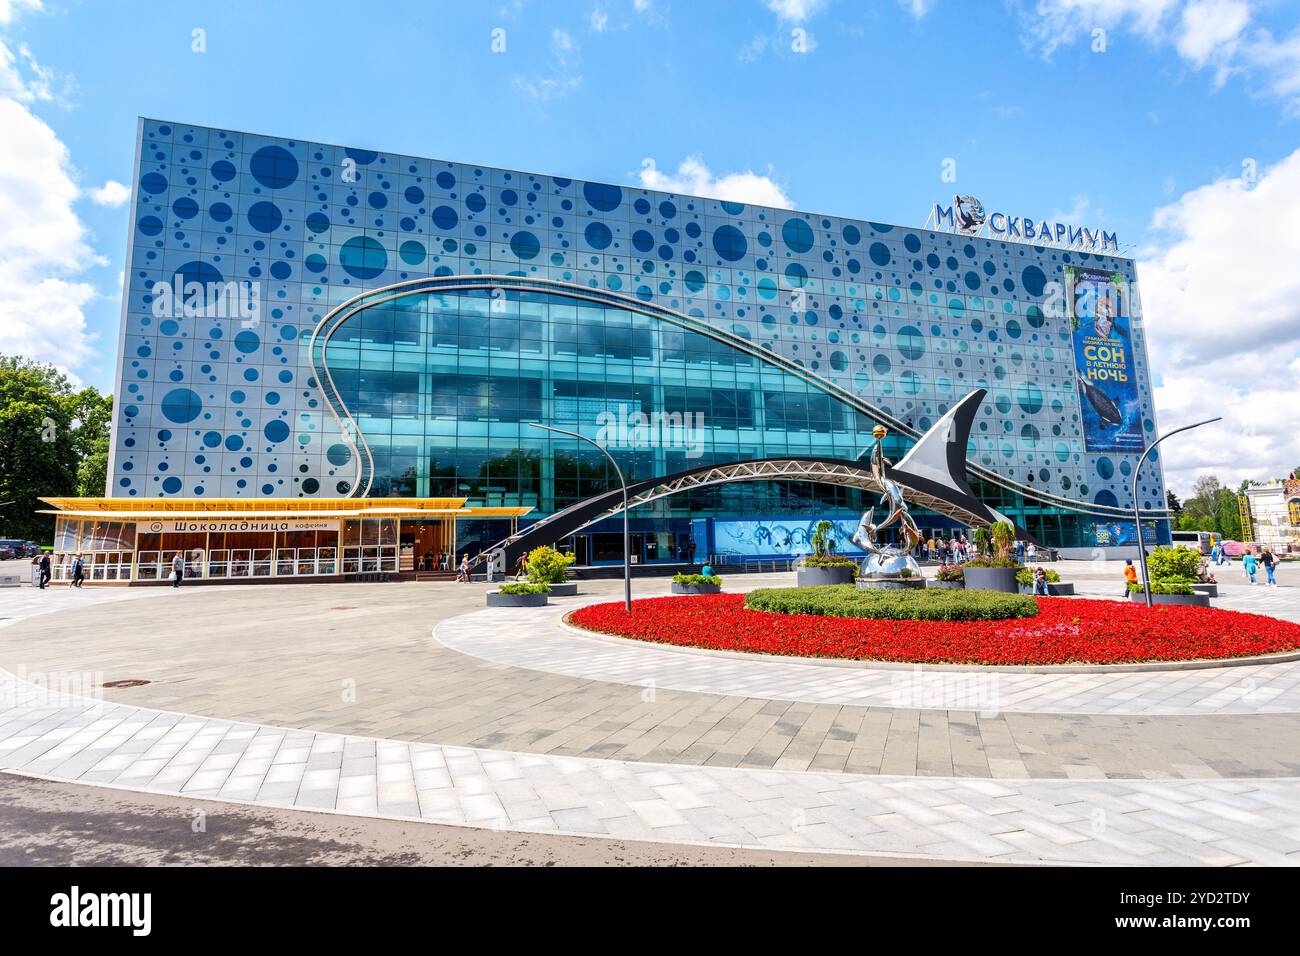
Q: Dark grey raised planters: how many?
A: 9